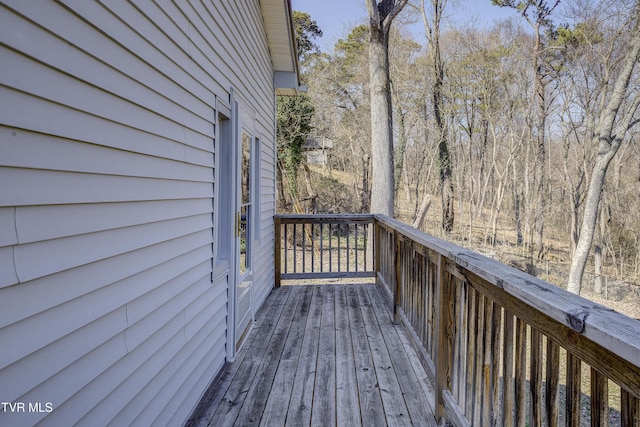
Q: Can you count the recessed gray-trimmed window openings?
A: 2